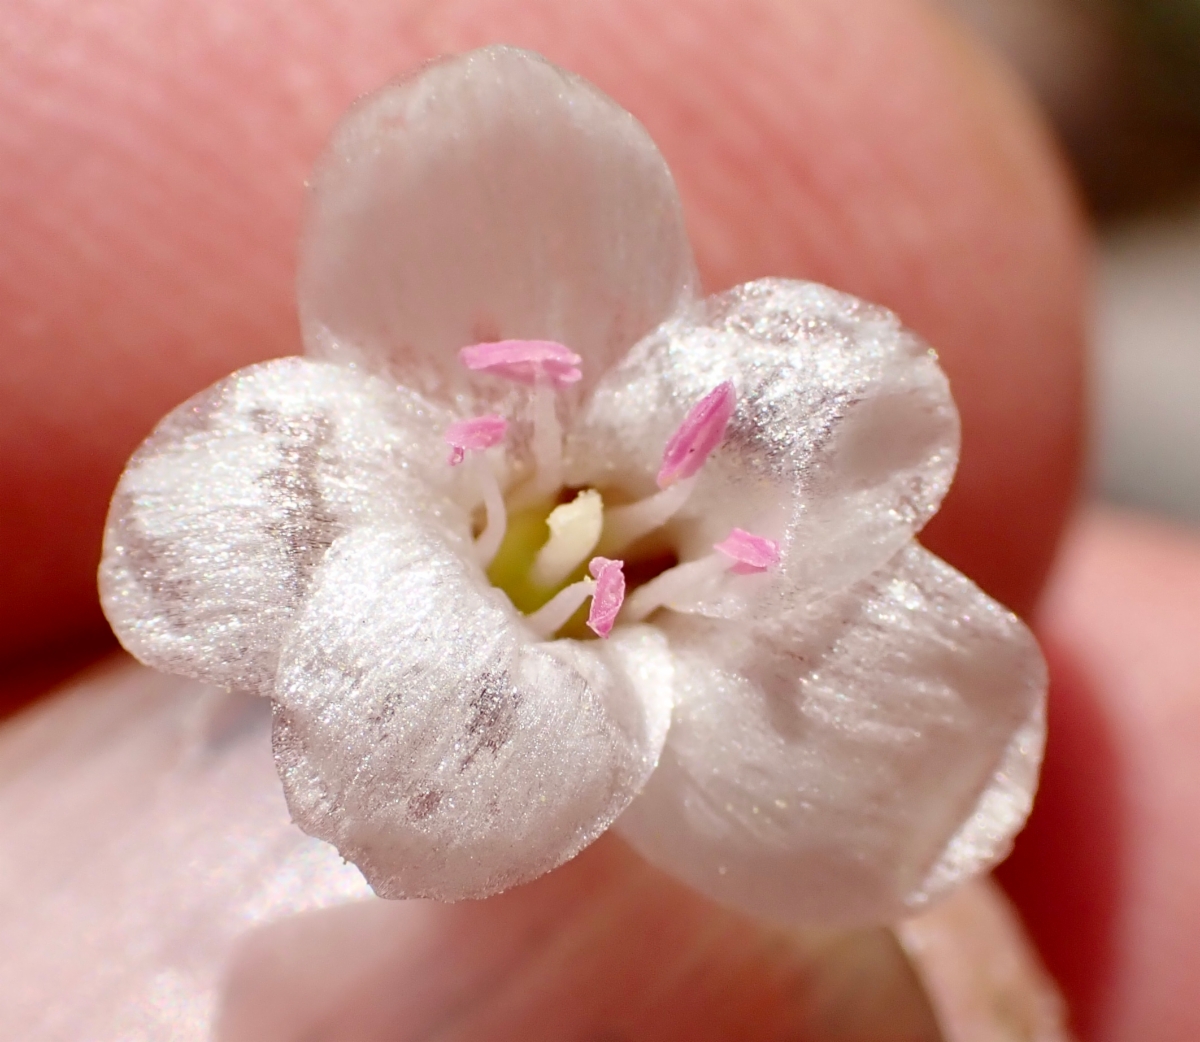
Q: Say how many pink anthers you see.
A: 5